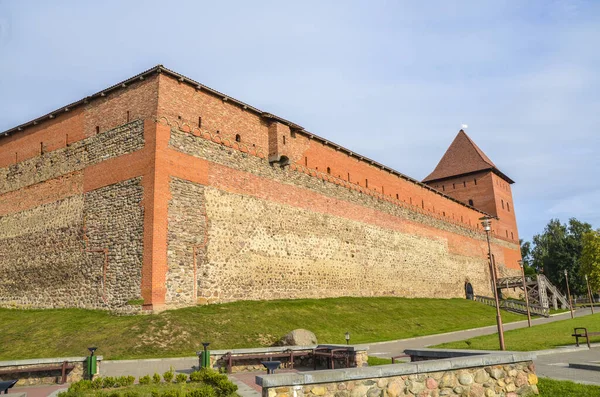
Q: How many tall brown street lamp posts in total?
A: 4